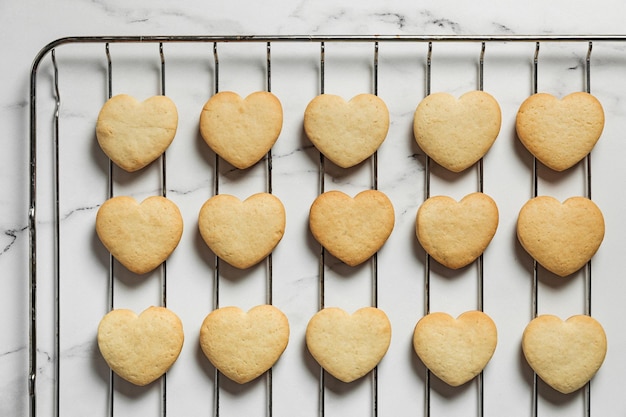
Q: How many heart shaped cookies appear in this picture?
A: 15